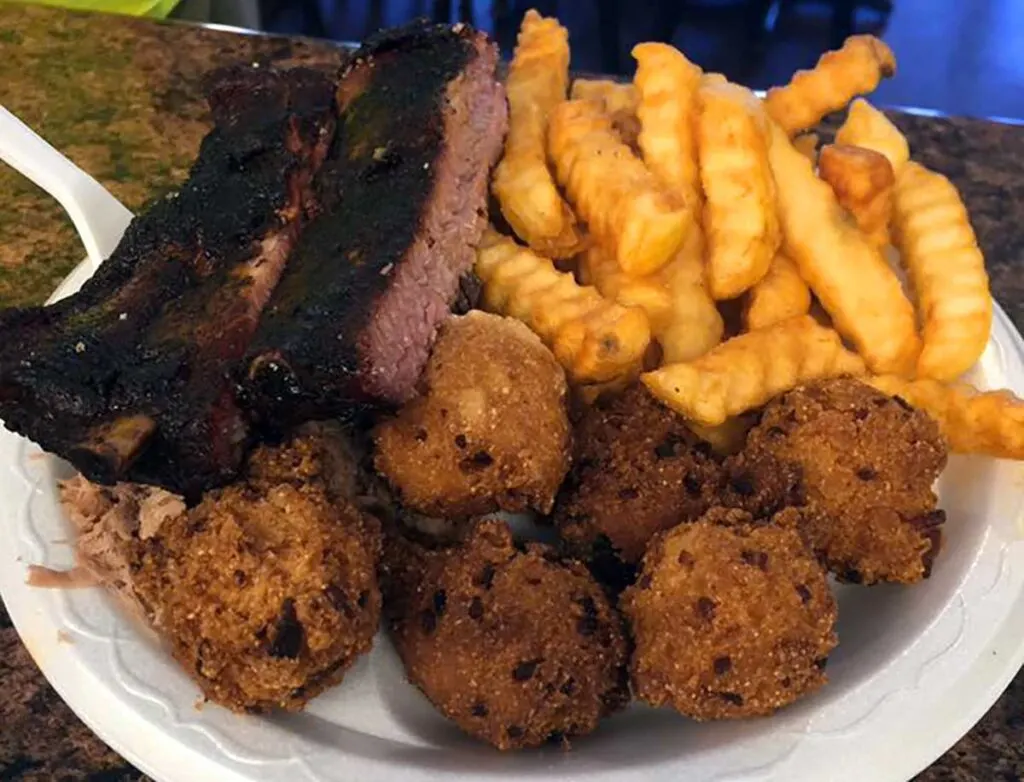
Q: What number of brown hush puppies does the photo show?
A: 6